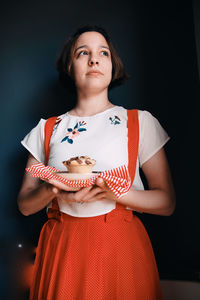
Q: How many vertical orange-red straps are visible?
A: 2